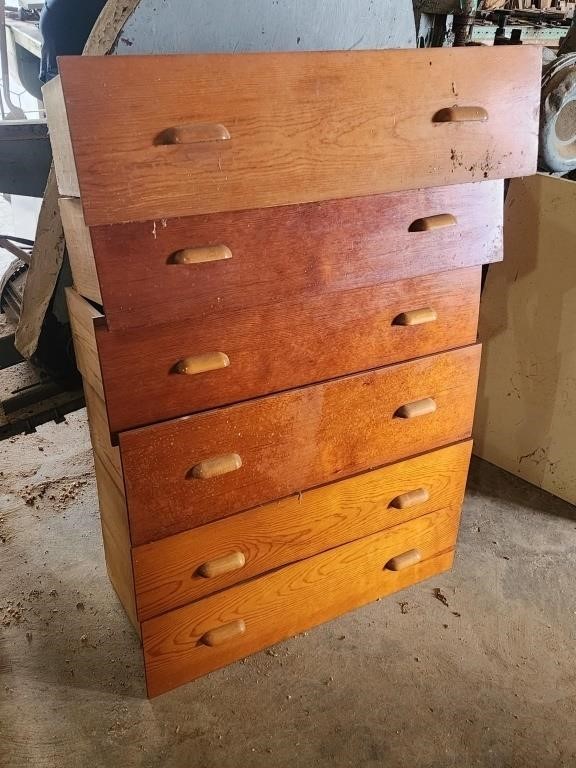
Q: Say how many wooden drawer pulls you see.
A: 12